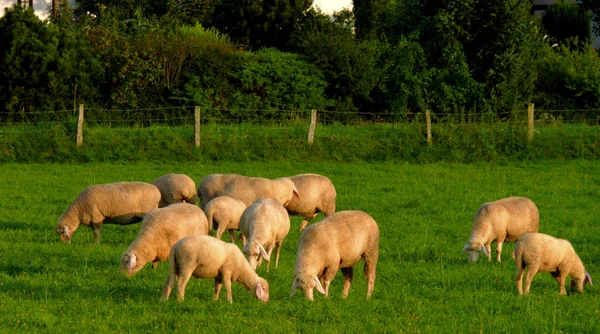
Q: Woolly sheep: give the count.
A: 11